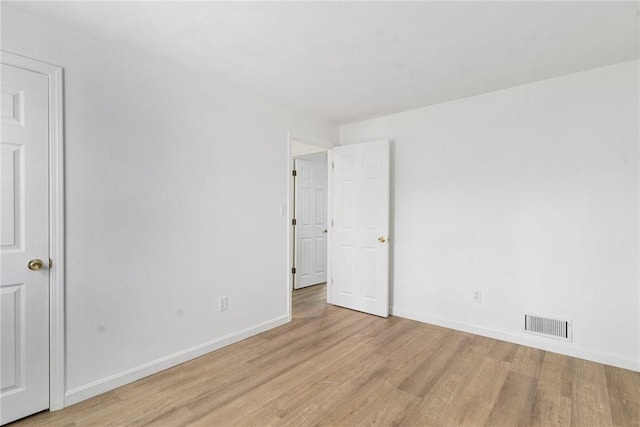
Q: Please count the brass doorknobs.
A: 3